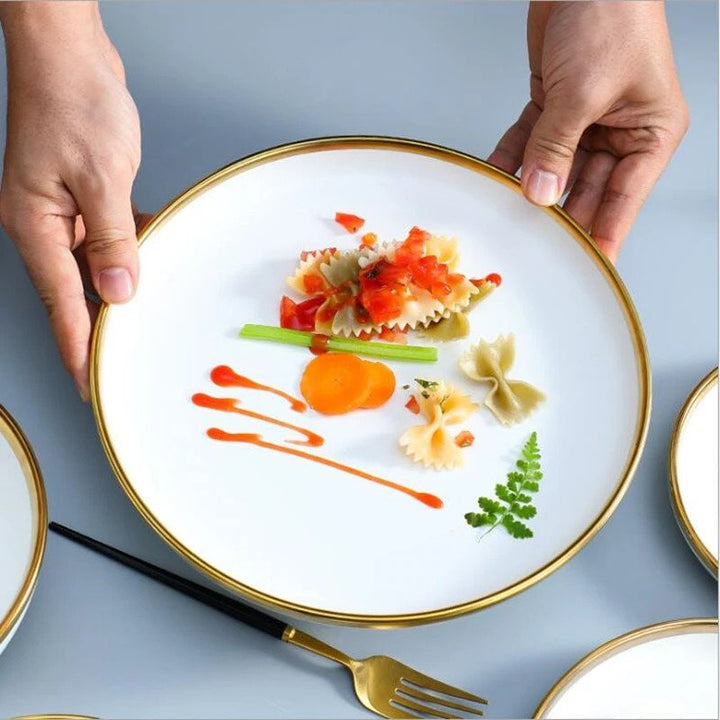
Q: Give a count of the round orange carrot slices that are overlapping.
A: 2